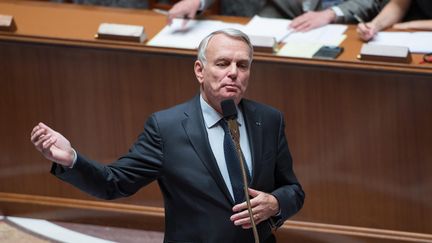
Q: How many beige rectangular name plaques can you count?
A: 4